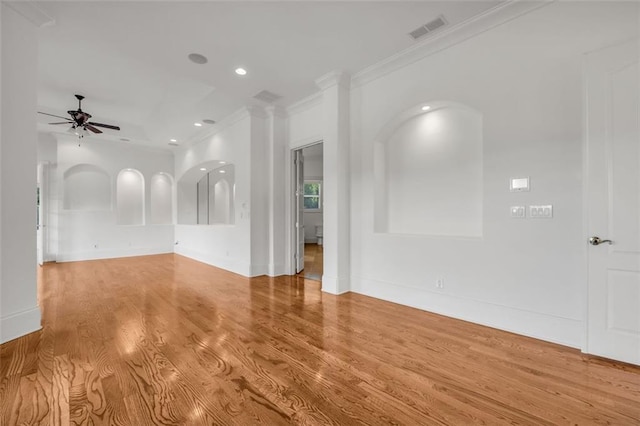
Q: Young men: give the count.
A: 0